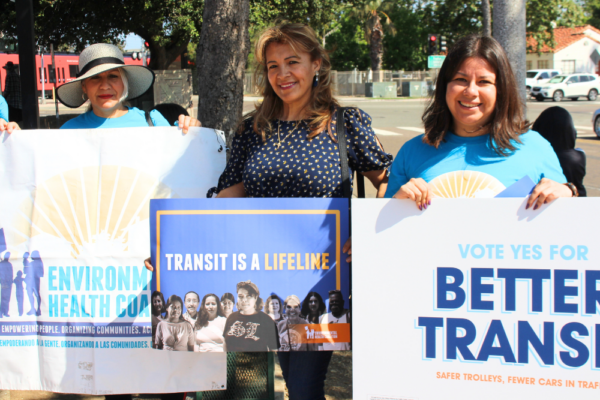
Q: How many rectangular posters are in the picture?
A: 3